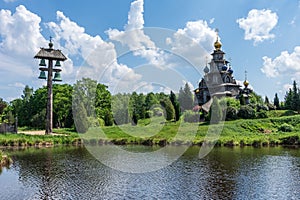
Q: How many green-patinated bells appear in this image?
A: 4